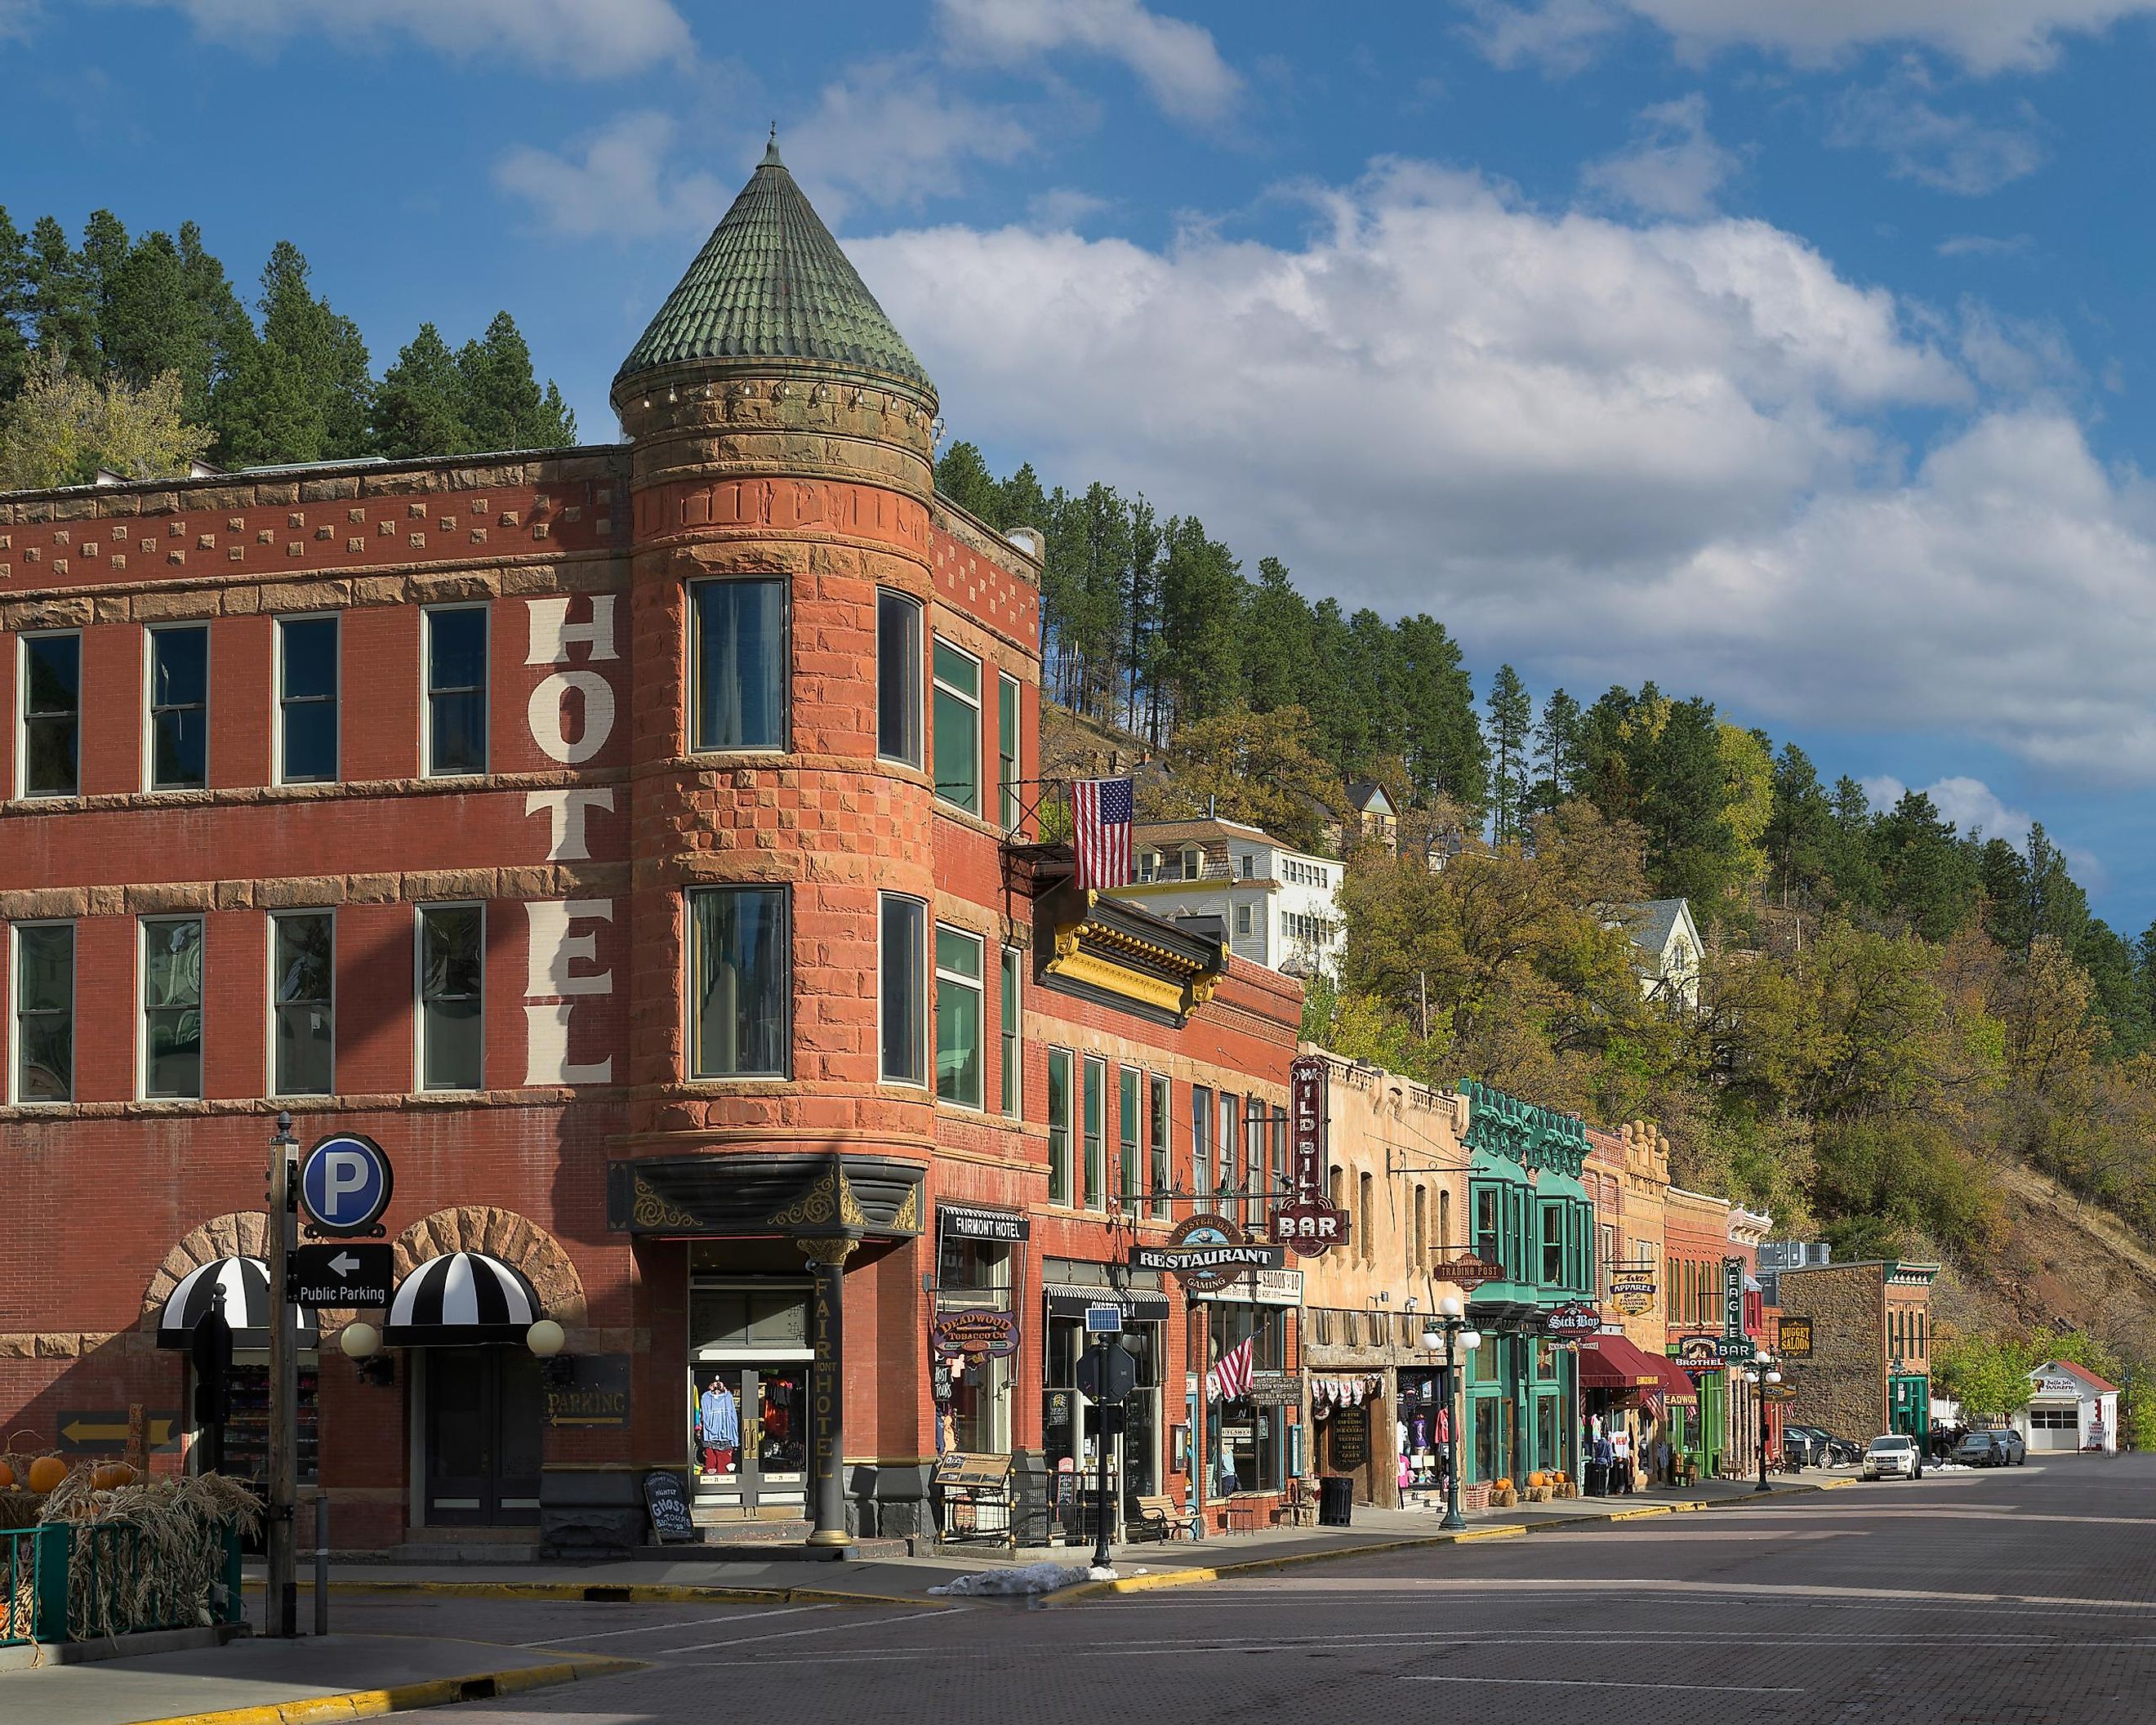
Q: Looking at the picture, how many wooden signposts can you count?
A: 1